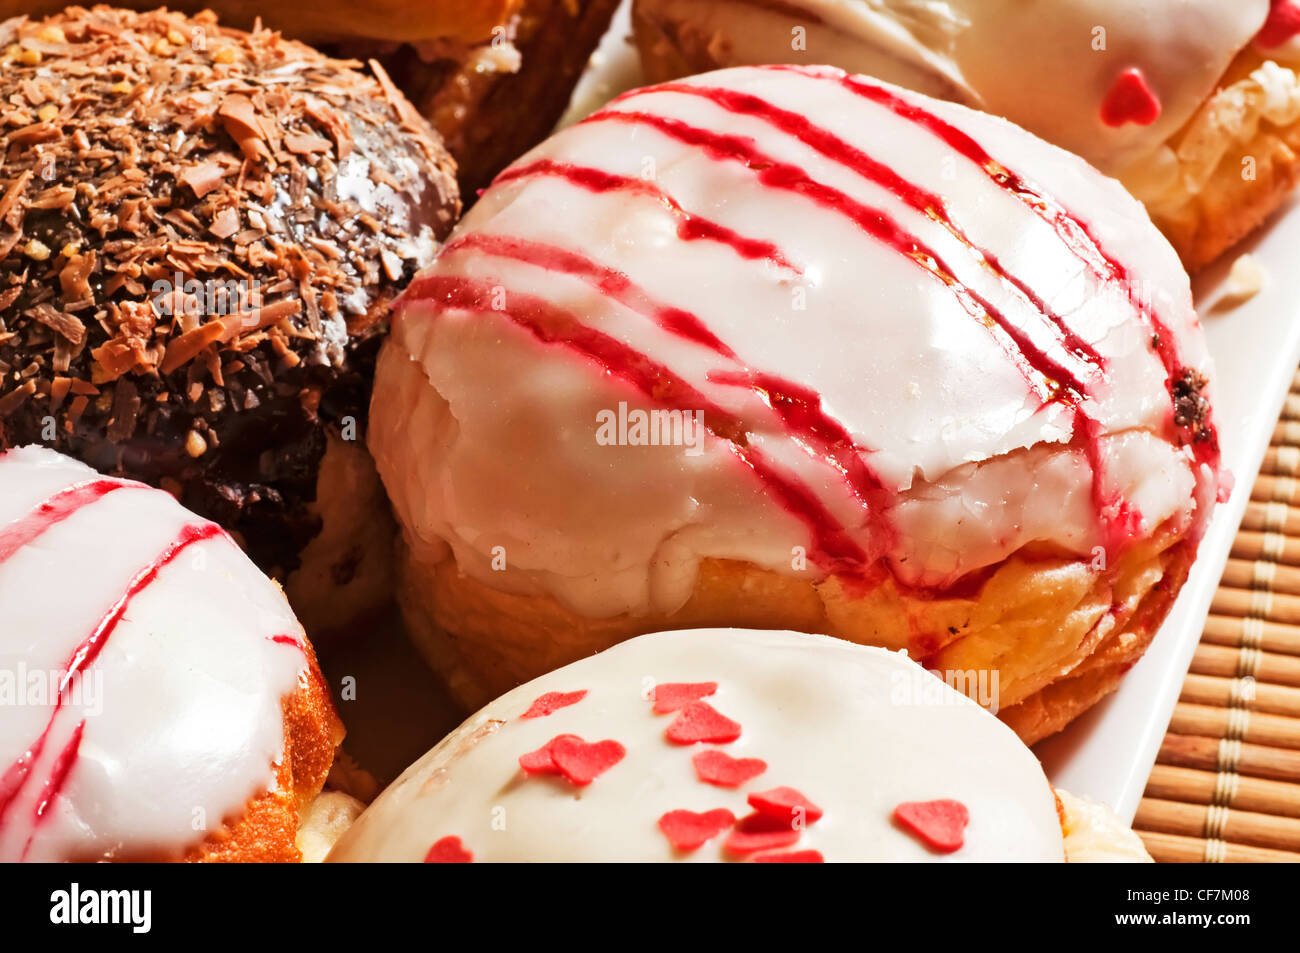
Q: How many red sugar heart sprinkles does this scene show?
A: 13